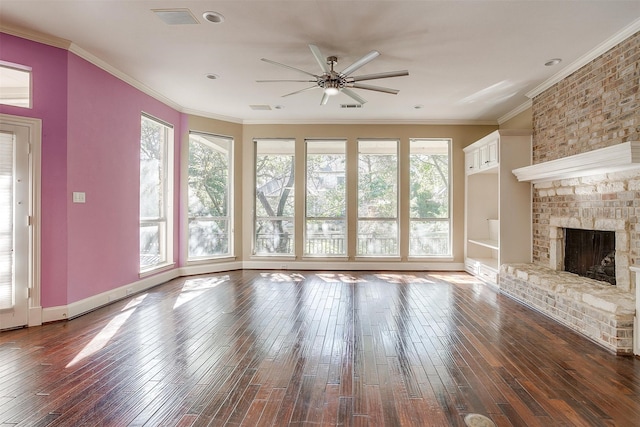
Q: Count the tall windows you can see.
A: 6